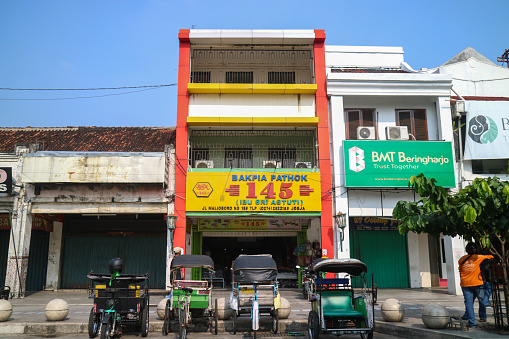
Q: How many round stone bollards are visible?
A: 7